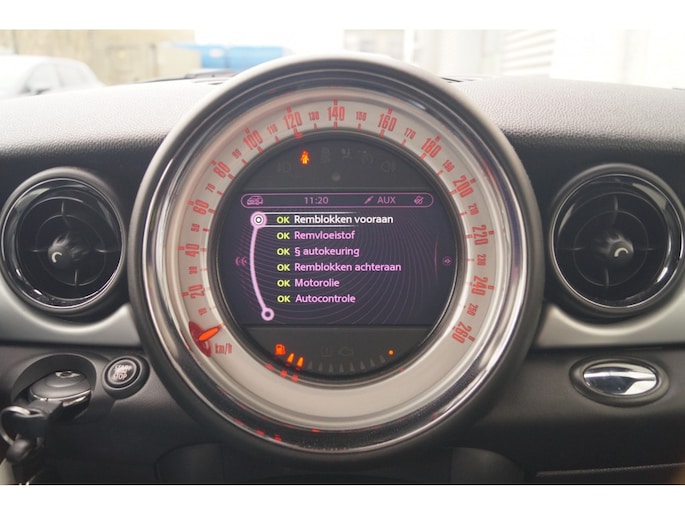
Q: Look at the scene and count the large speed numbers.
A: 13